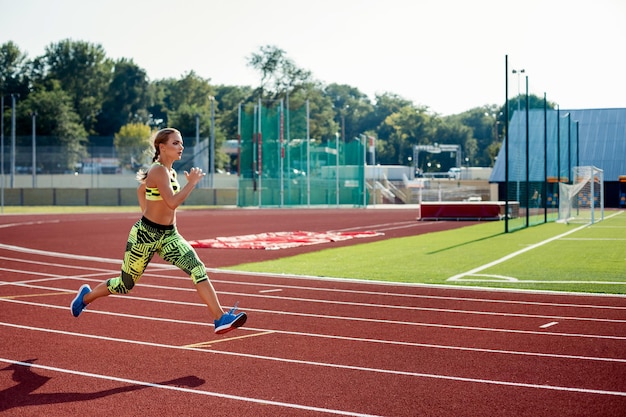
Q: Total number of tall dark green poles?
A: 6